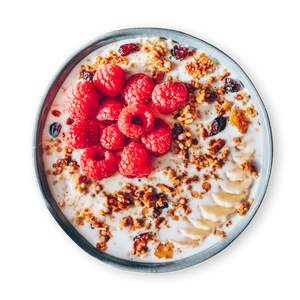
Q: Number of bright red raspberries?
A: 11